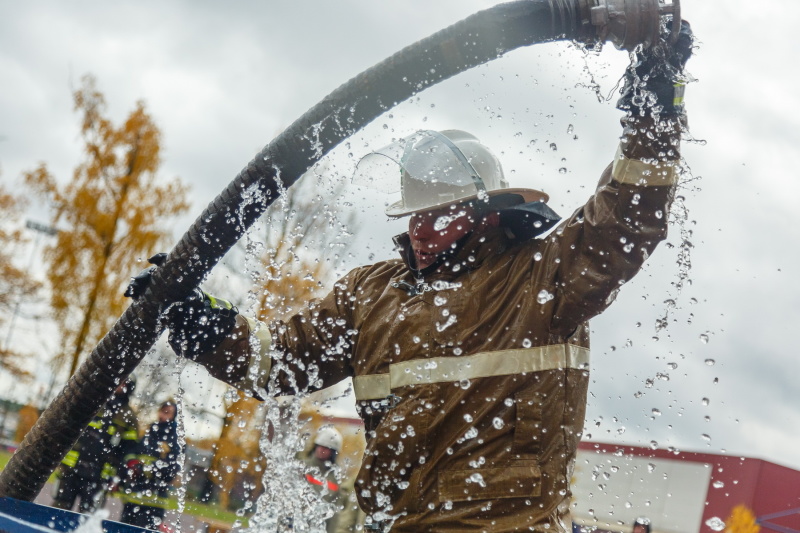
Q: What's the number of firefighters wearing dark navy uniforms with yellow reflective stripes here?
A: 2